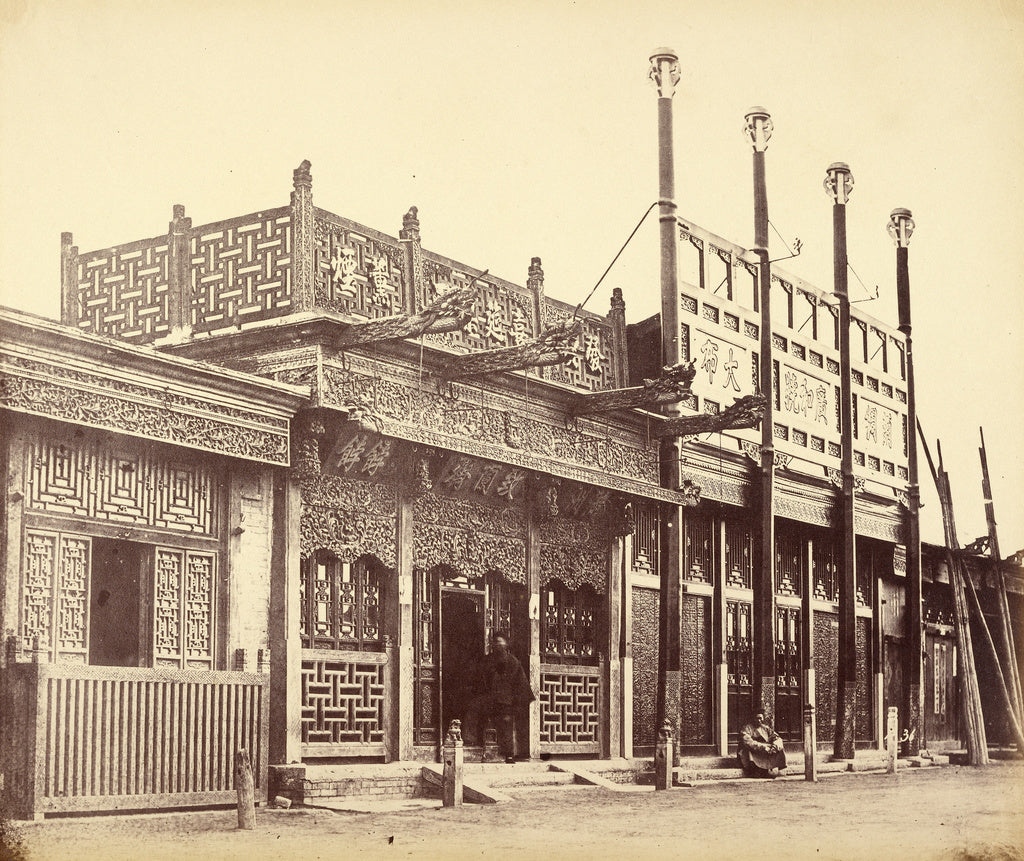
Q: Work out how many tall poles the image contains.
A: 4